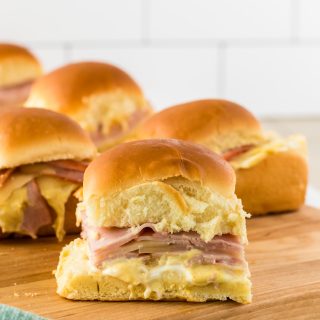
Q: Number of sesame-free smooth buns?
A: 5